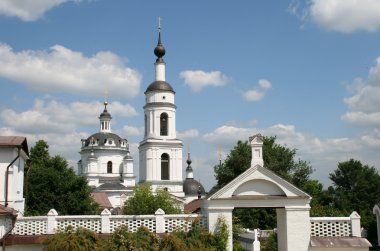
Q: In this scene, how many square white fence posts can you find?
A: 4